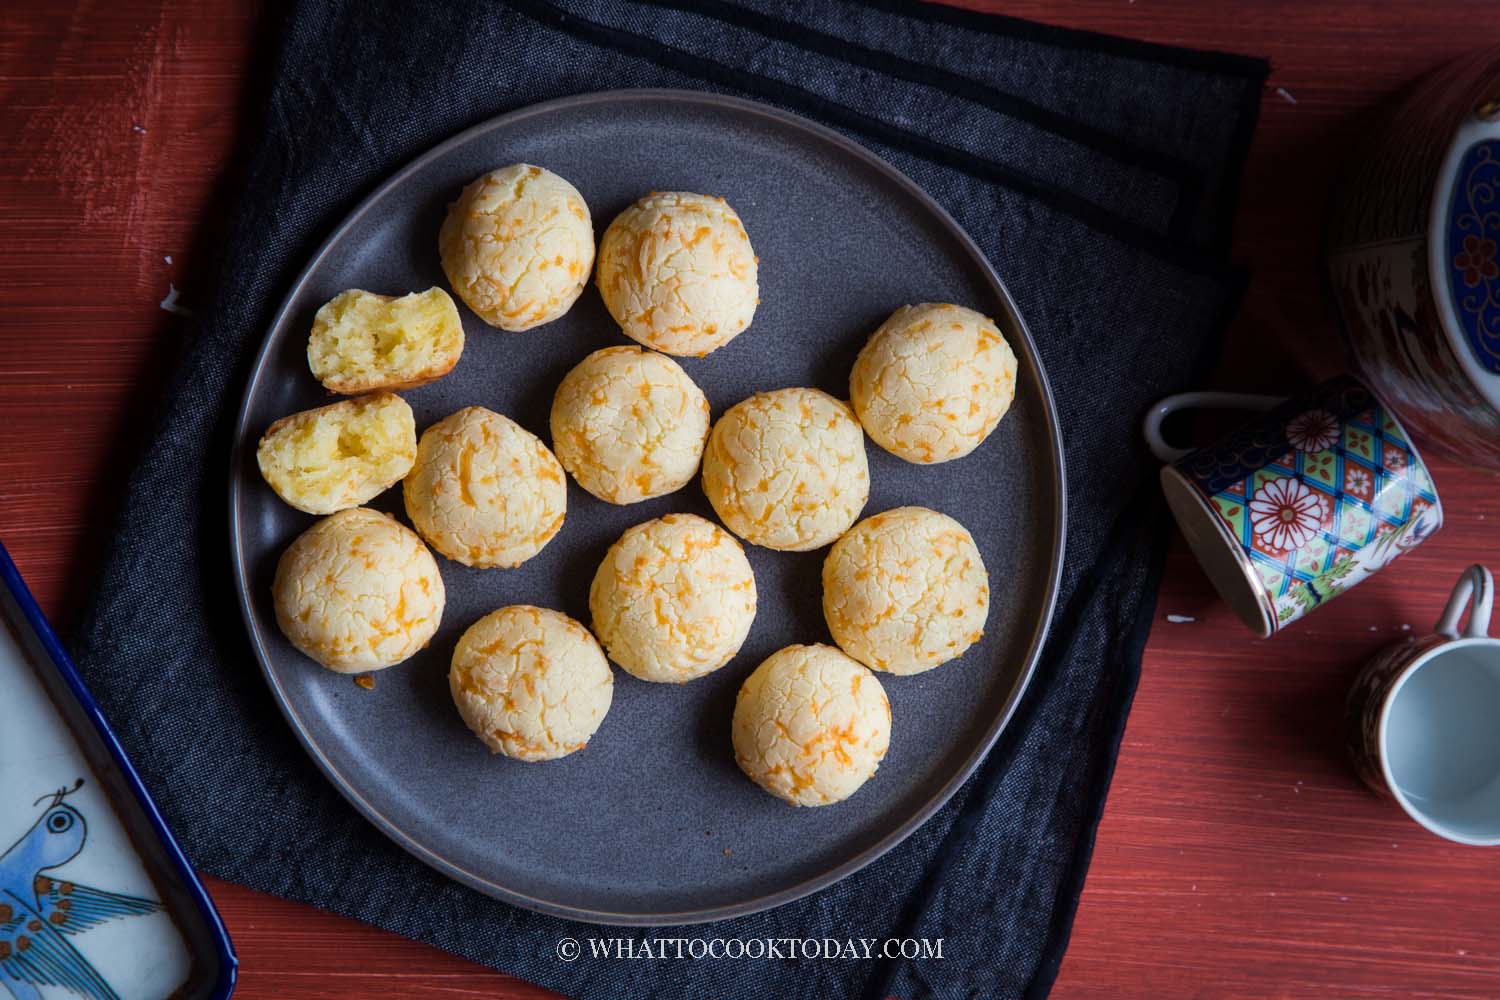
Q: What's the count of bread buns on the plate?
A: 12